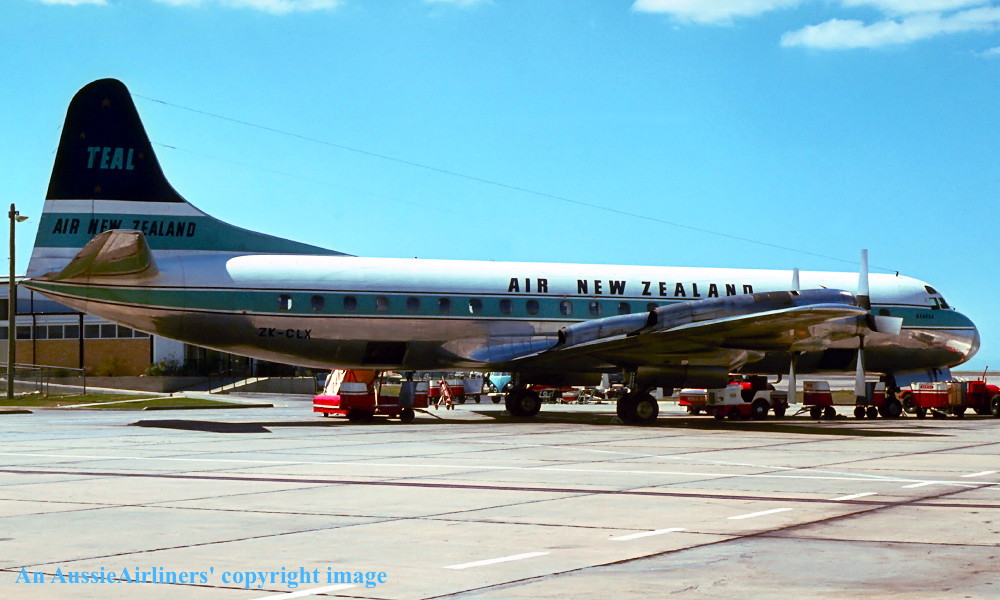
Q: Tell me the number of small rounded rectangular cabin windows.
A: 14